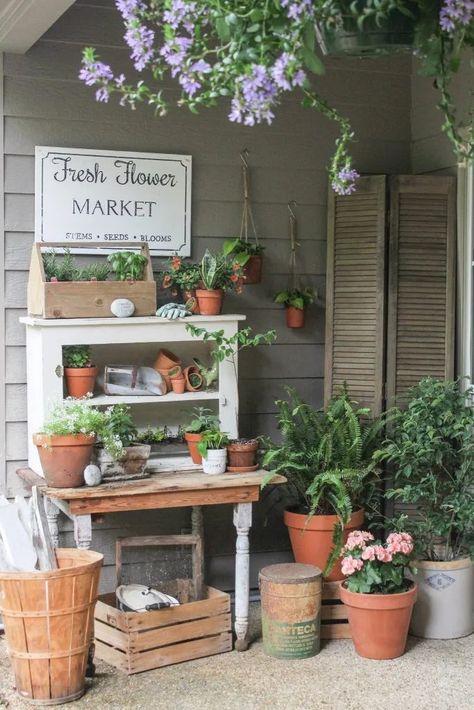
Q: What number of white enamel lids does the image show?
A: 1